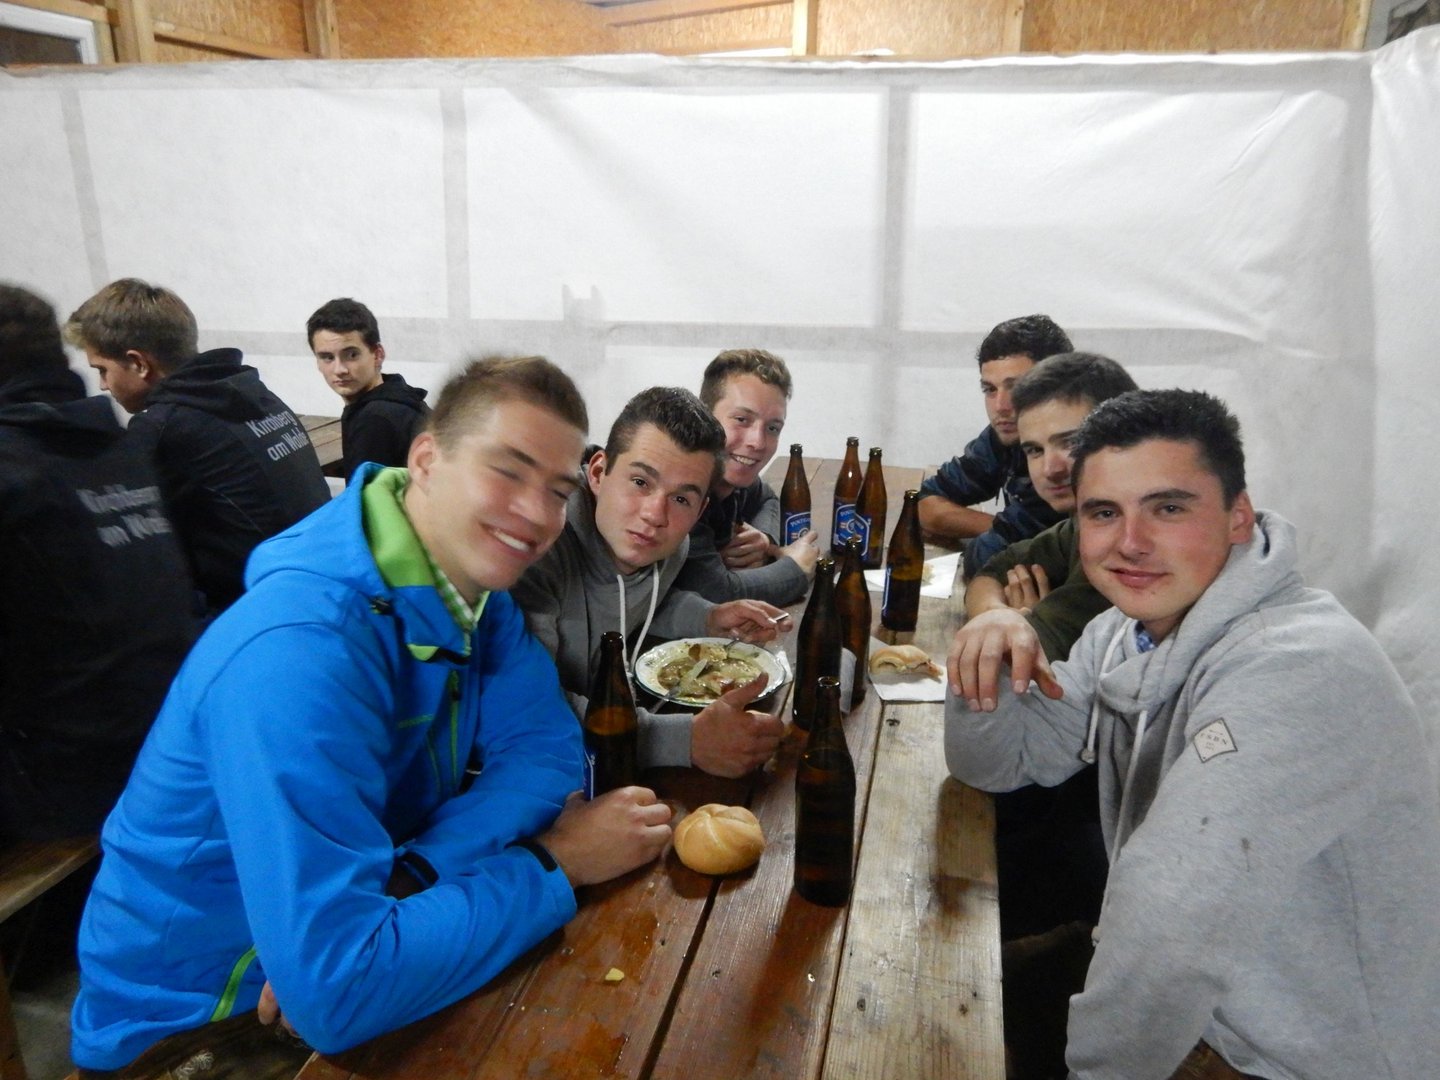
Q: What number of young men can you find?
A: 9